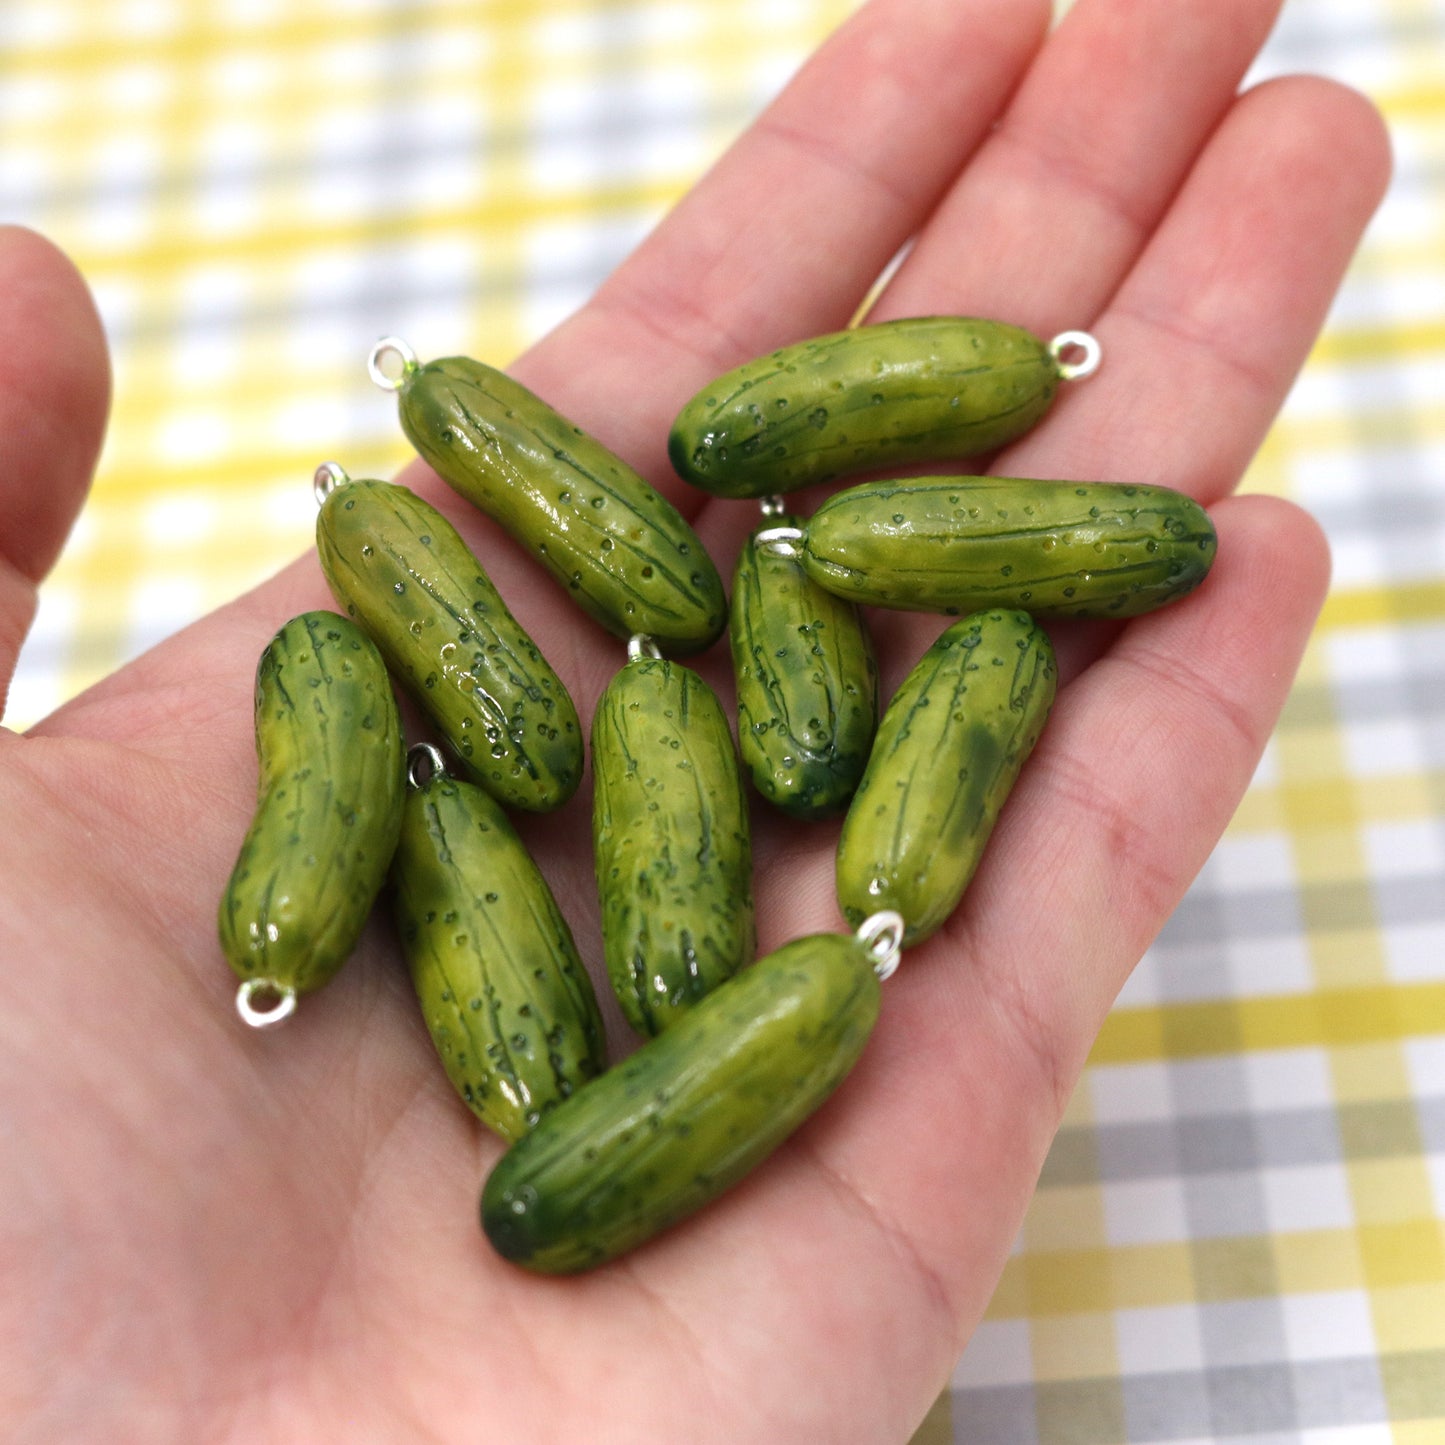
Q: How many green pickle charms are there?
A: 10